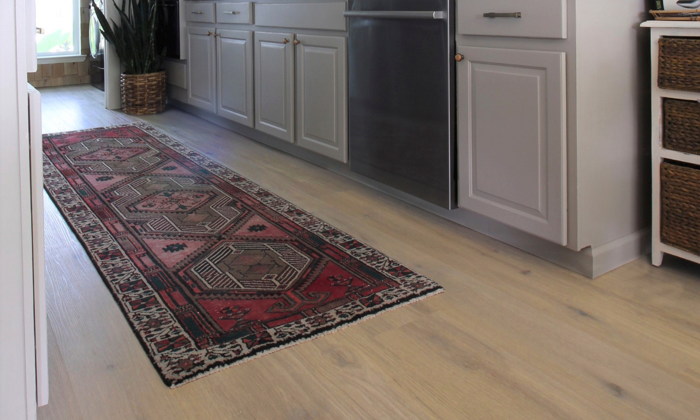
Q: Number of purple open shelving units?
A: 0